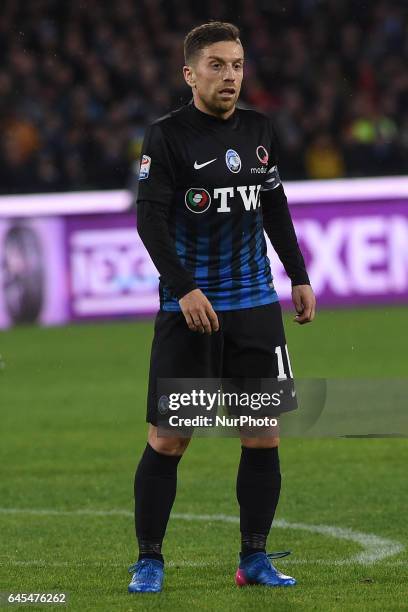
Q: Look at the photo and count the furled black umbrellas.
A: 0